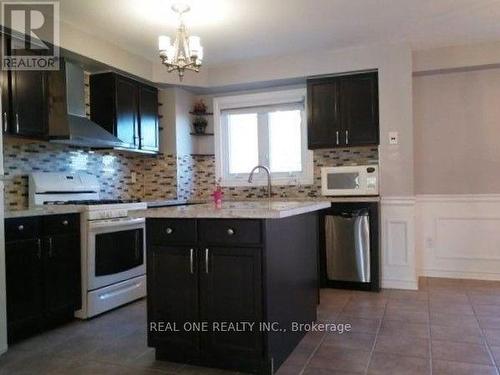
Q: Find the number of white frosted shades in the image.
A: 4